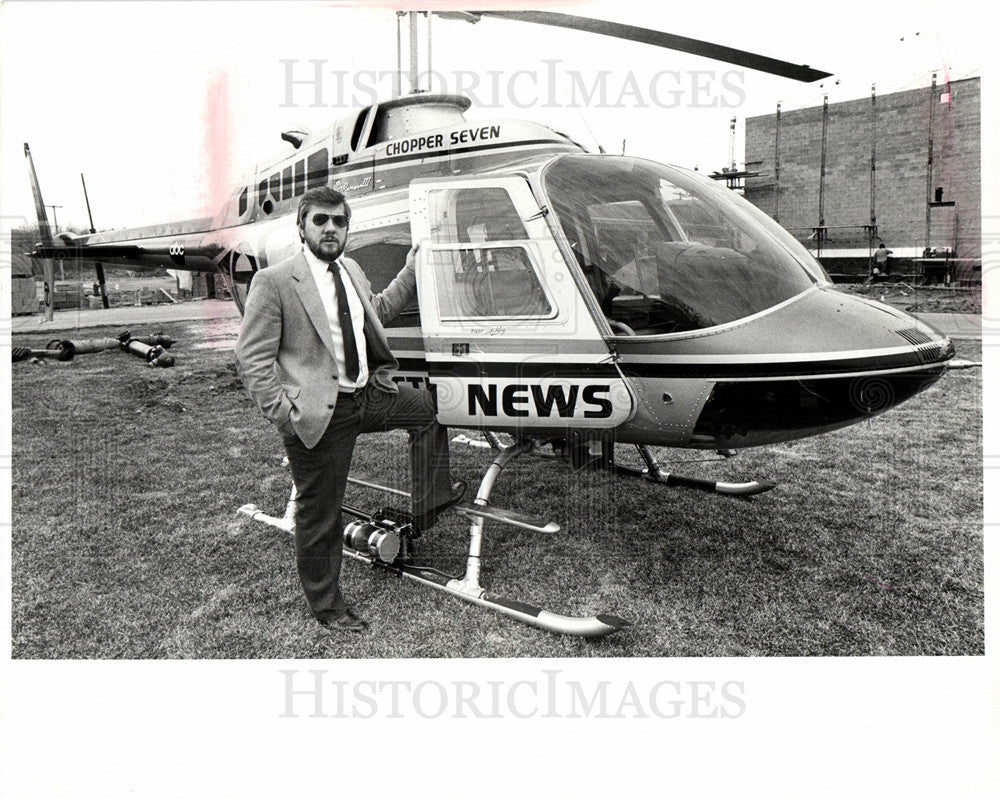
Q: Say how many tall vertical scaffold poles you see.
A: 5